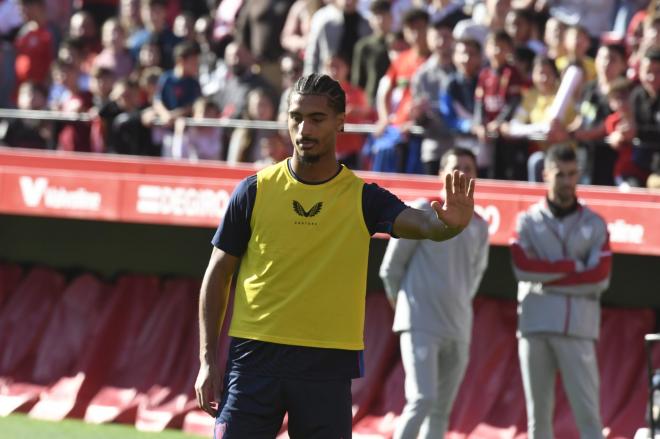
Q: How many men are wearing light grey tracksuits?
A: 2